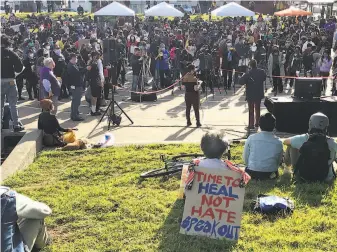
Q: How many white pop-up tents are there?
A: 3